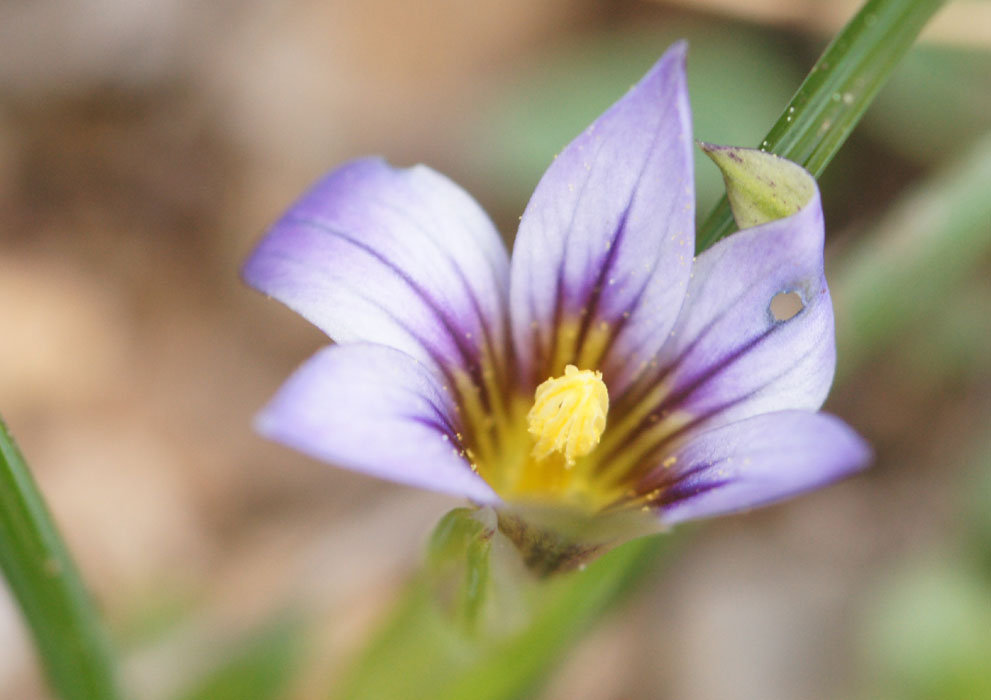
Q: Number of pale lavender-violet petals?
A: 5